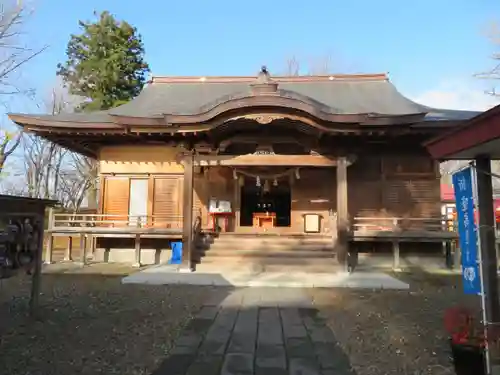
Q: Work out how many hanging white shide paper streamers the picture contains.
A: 4